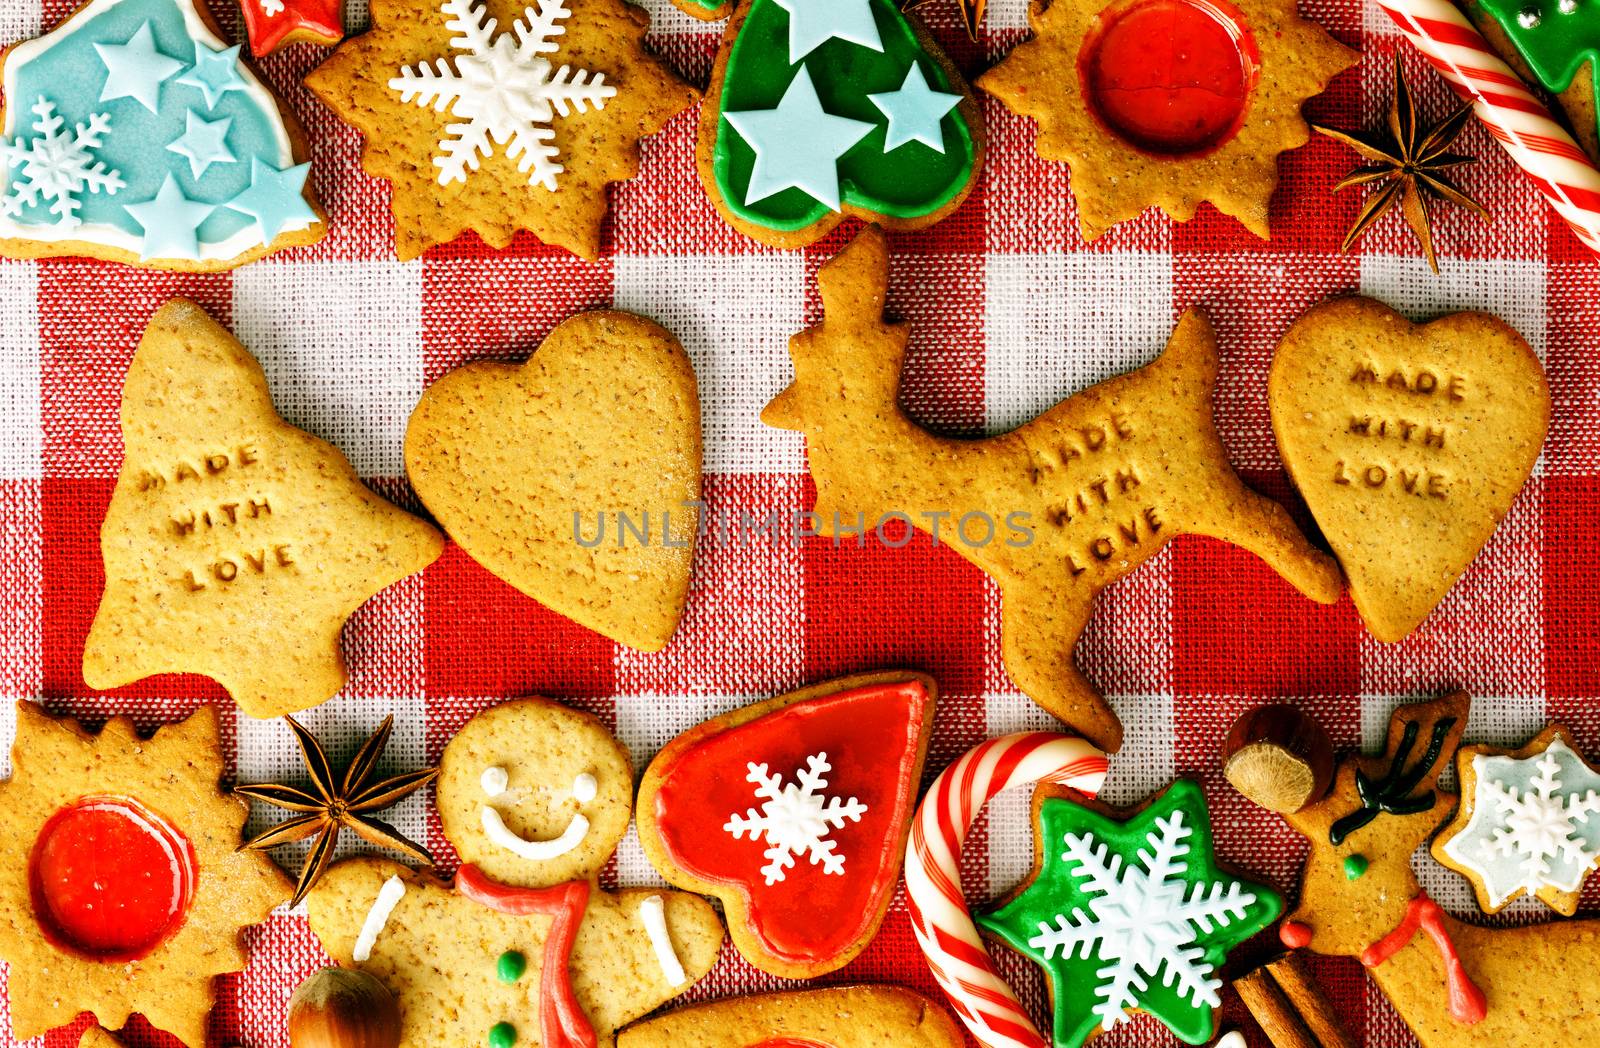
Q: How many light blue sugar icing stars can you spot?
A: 8